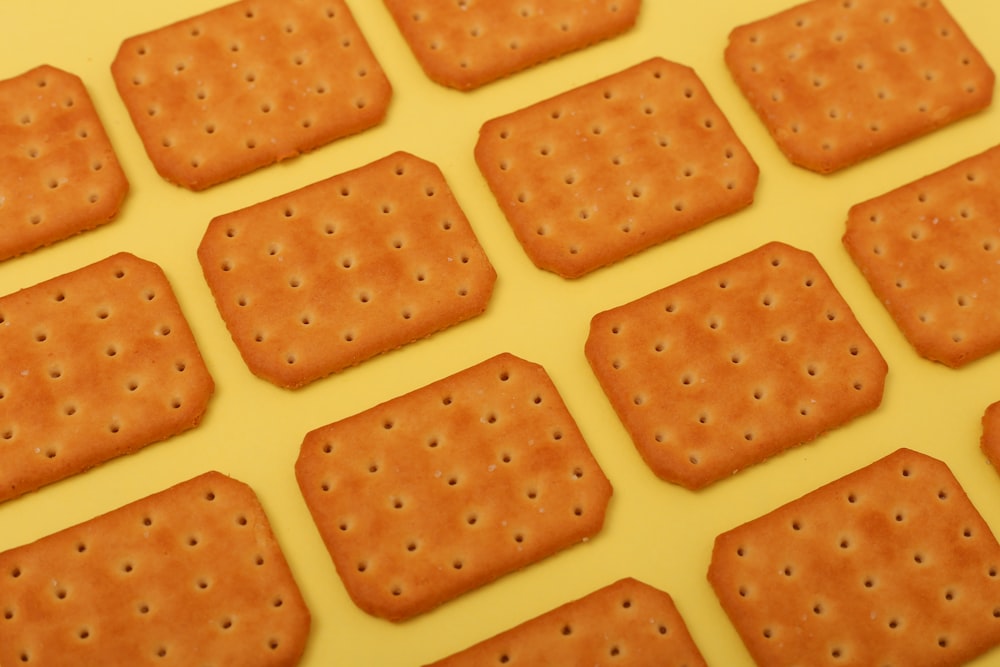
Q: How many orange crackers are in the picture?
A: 14